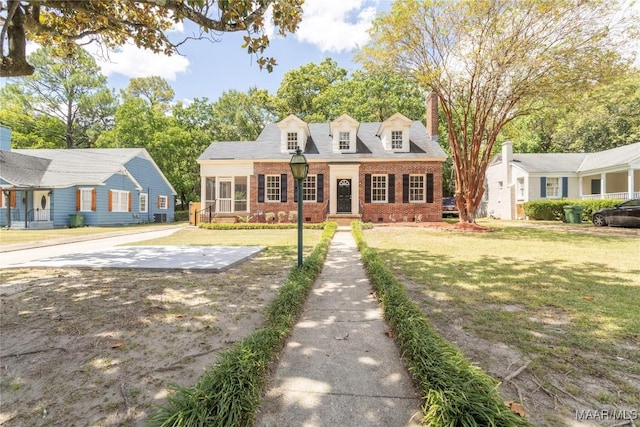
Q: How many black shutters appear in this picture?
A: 8